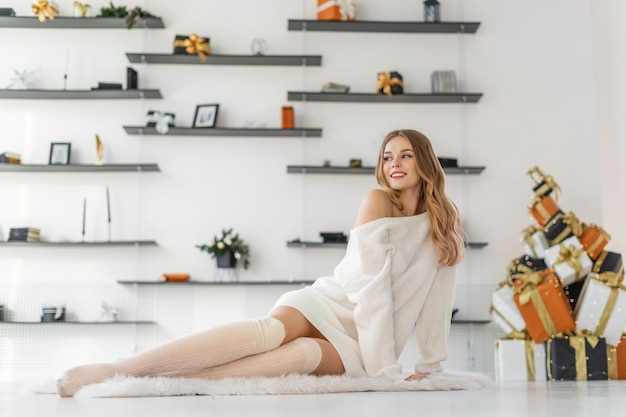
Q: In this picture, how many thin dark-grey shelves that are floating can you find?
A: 13